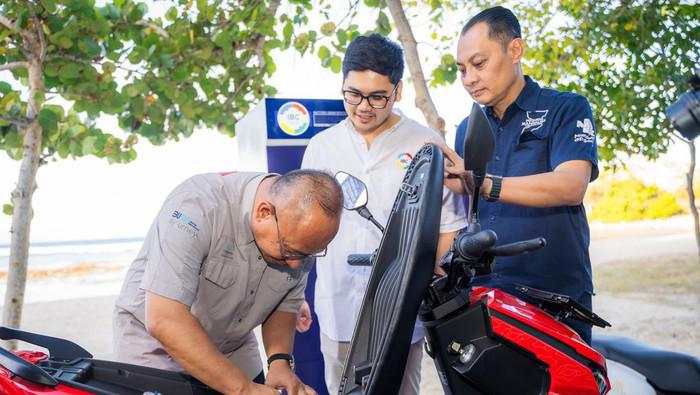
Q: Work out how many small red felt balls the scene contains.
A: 0